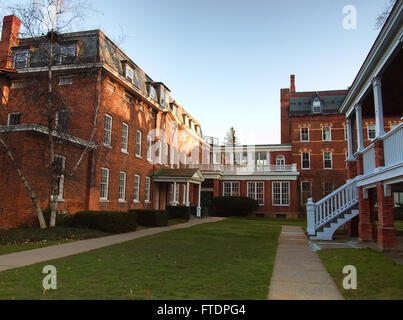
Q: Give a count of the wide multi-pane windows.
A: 3